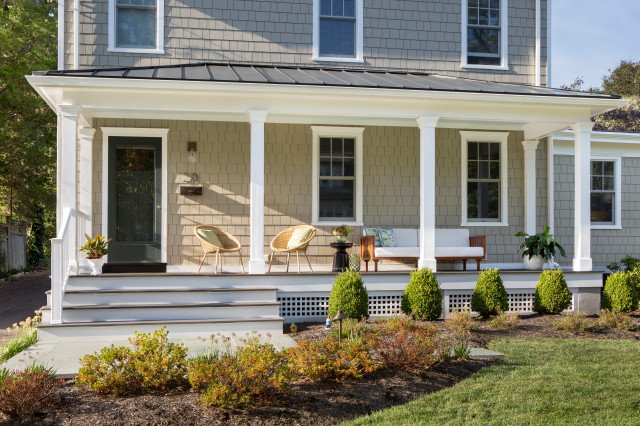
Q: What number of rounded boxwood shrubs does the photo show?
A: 5